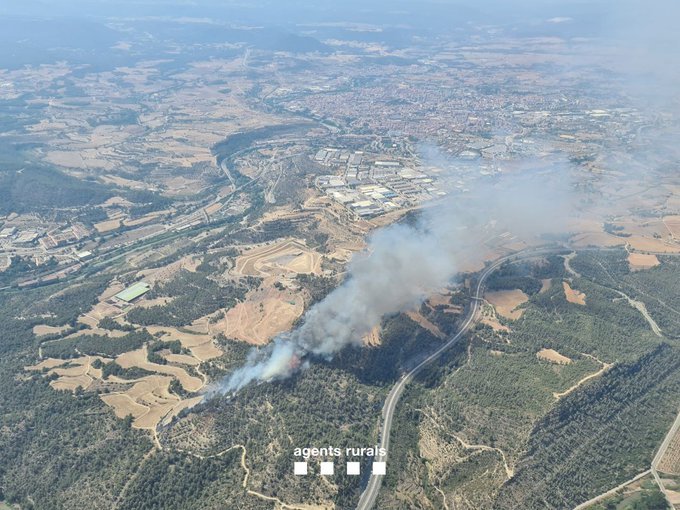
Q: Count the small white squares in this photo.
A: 4